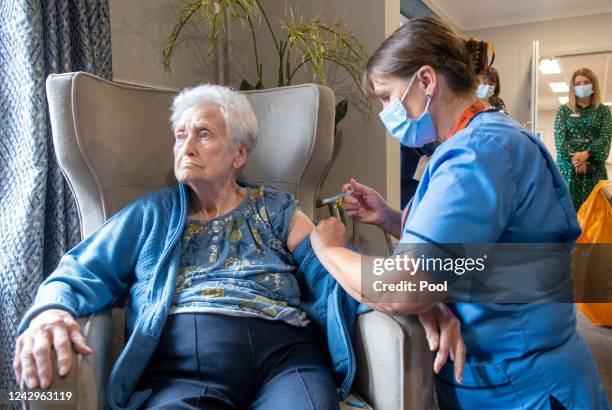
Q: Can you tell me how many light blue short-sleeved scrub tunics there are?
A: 1